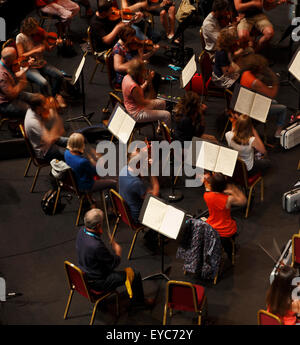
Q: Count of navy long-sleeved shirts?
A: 1